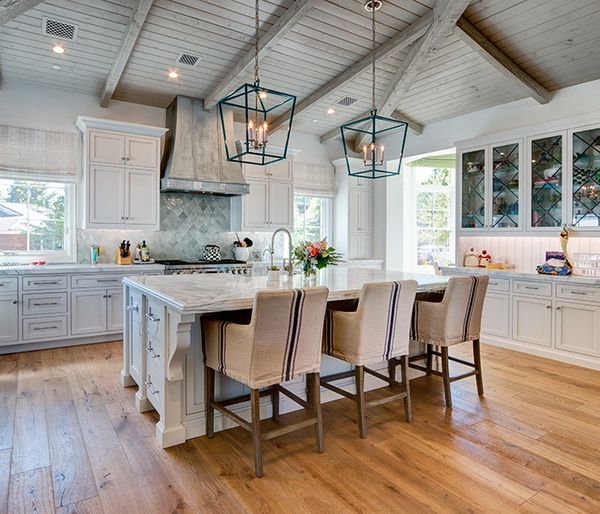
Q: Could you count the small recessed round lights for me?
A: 4